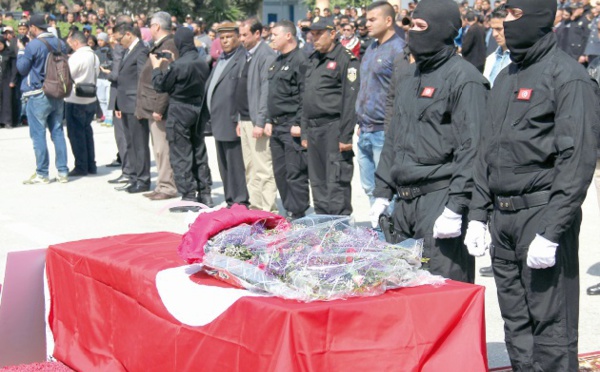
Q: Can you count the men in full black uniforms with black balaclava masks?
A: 3